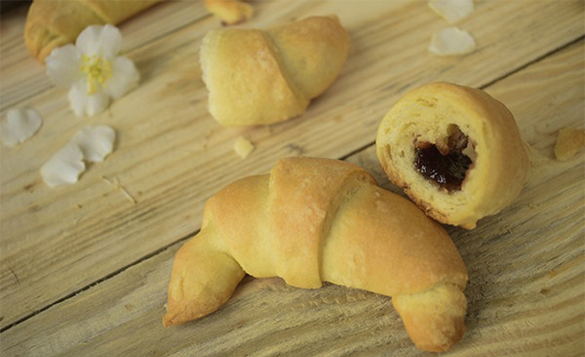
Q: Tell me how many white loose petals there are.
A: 5